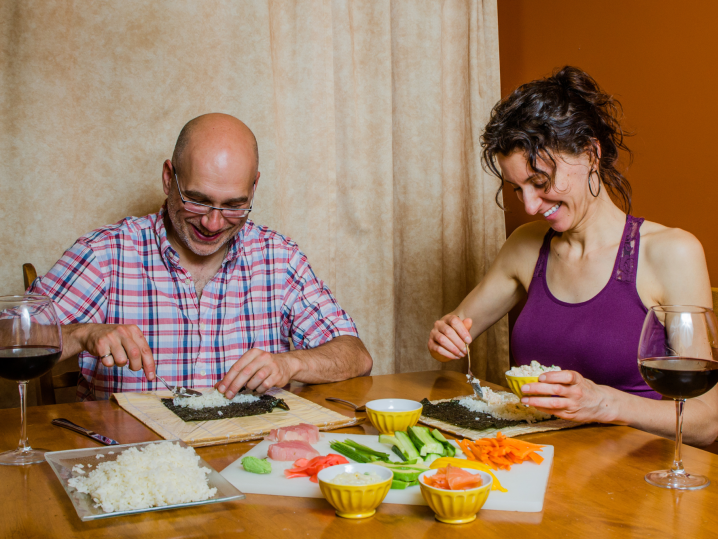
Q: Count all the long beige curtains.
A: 1